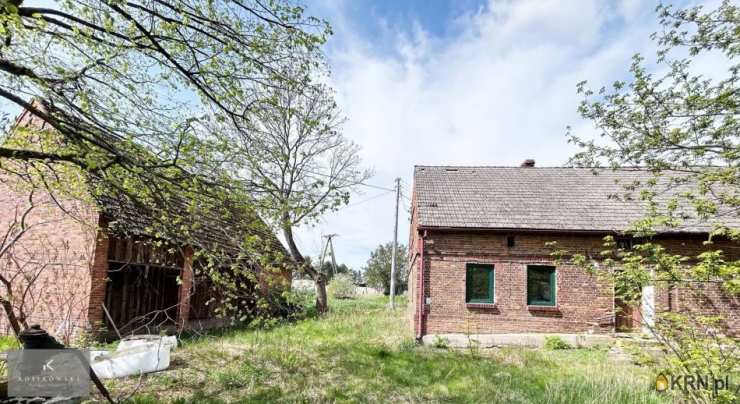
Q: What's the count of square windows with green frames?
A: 2